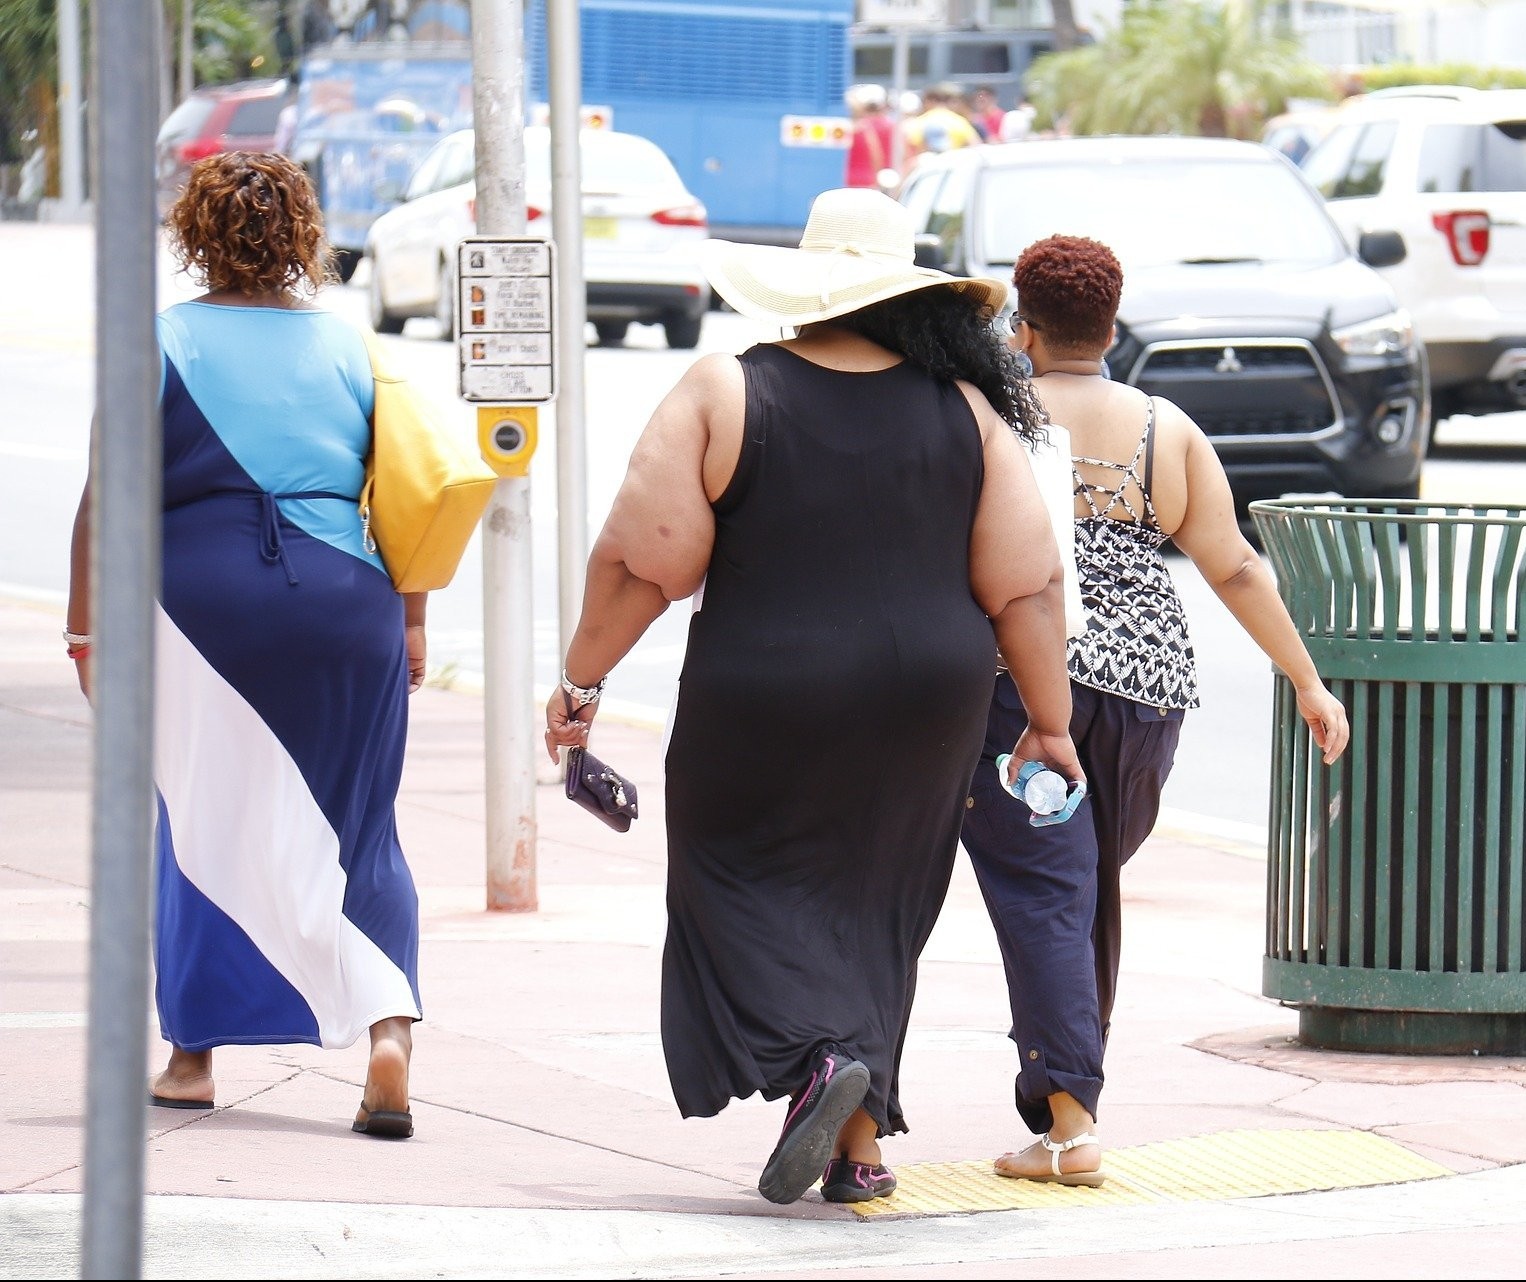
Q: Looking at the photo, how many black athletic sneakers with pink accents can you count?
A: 2